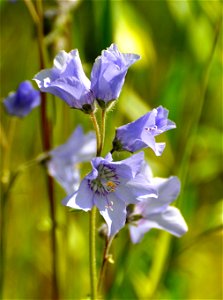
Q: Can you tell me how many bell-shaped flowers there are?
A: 7